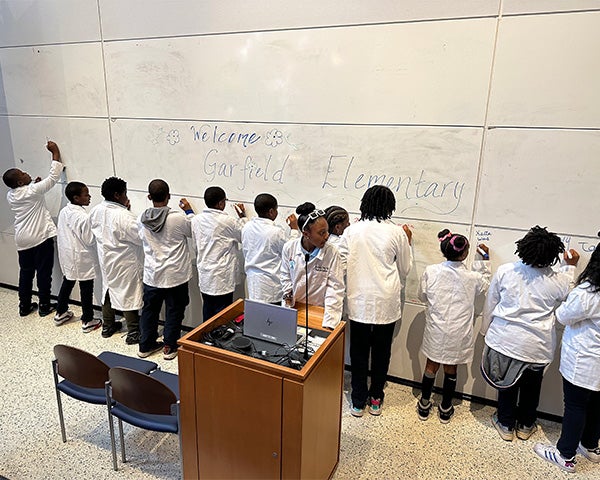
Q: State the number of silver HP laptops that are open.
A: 1